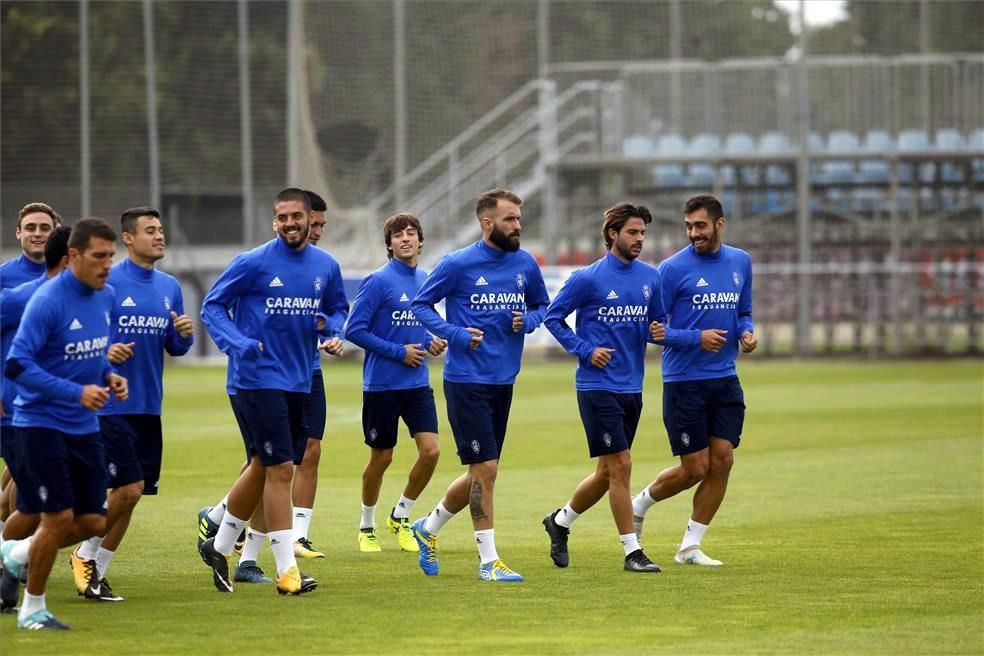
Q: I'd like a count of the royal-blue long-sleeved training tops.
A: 10